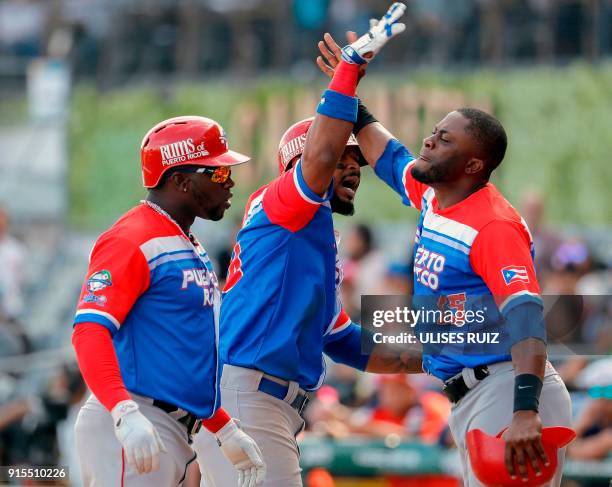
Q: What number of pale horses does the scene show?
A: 0